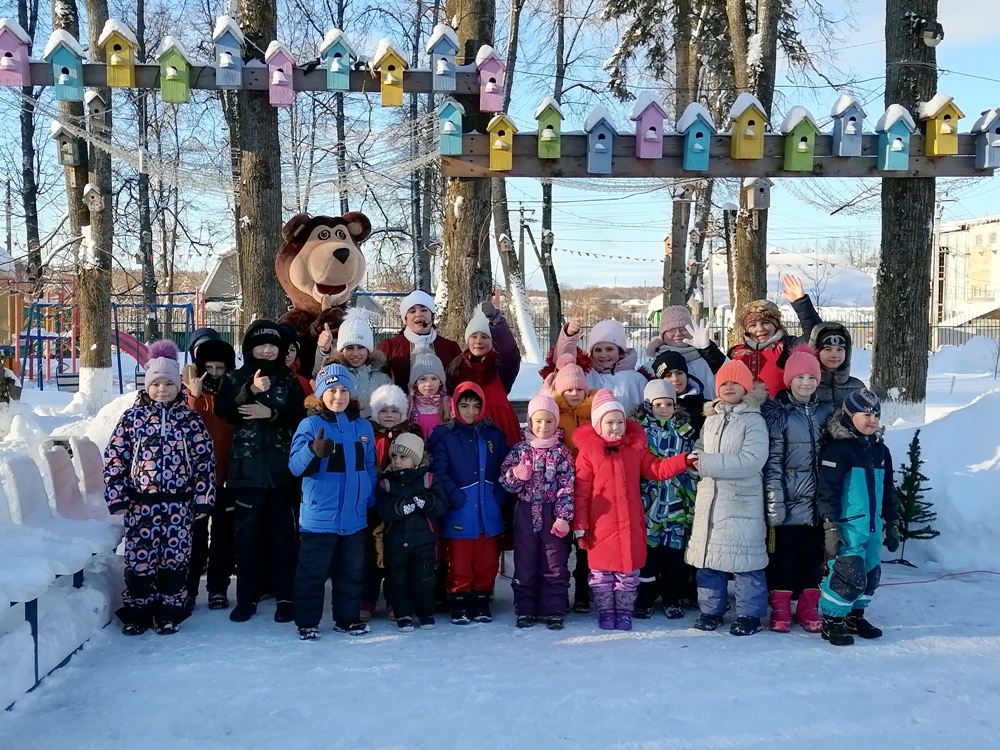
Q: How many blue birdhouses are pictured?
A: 10